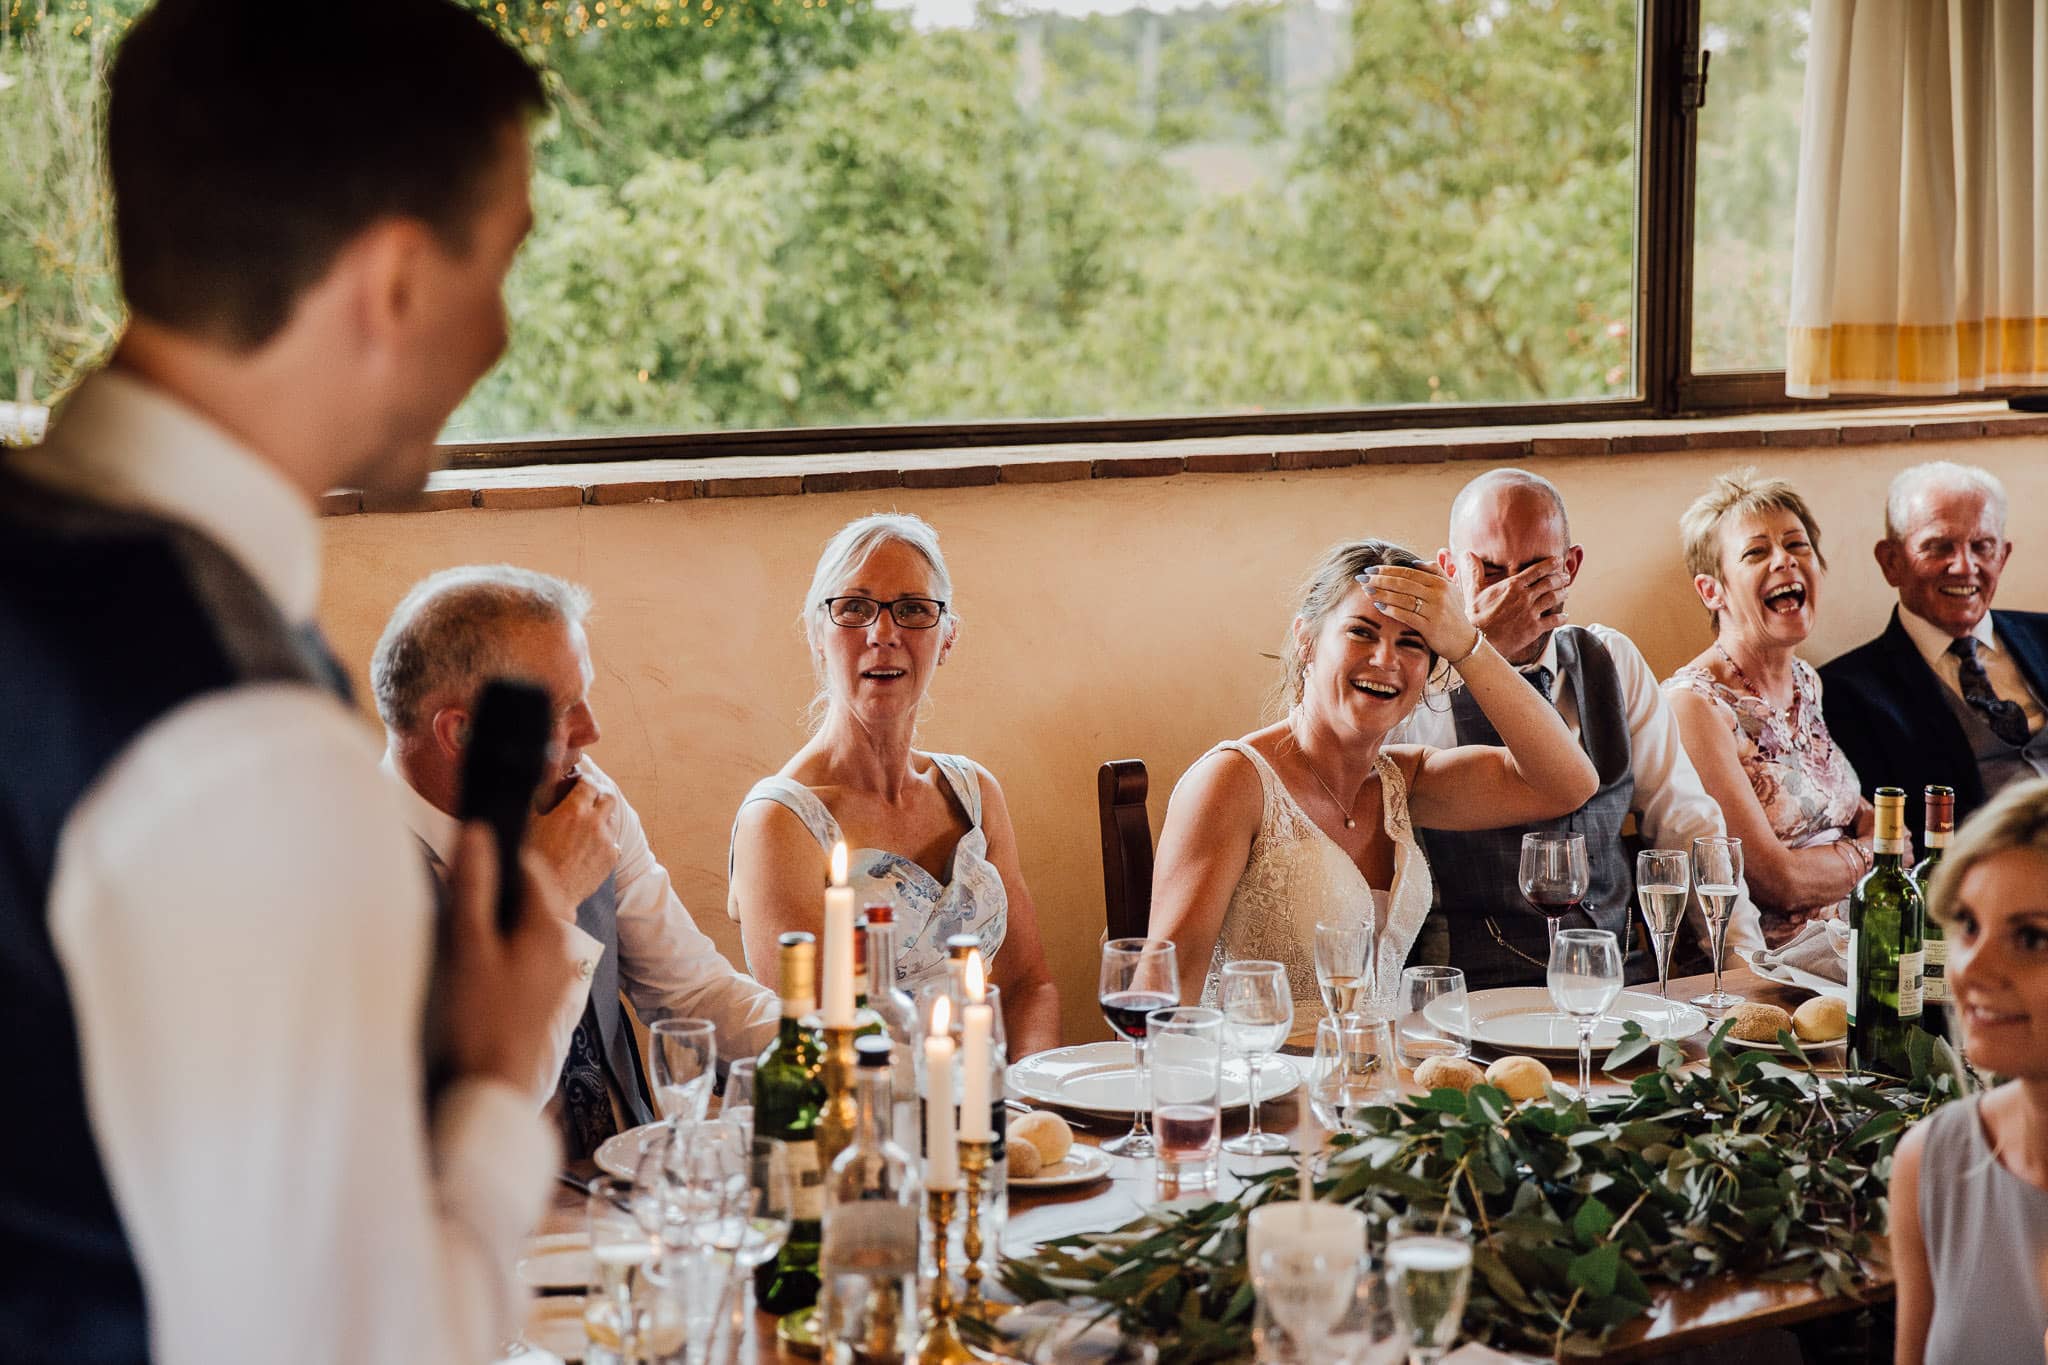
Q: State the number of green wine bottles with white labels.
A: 3